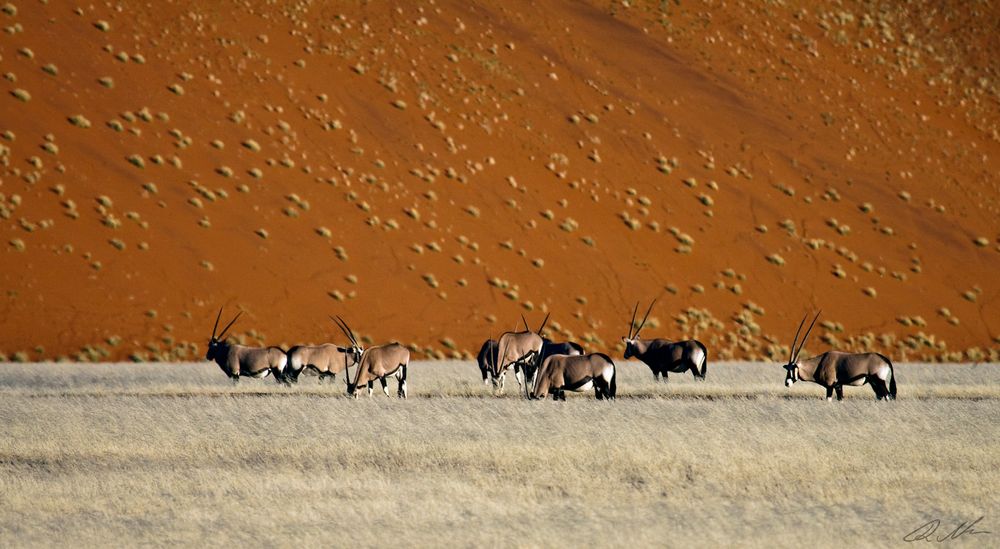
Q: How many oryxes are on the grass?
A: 9